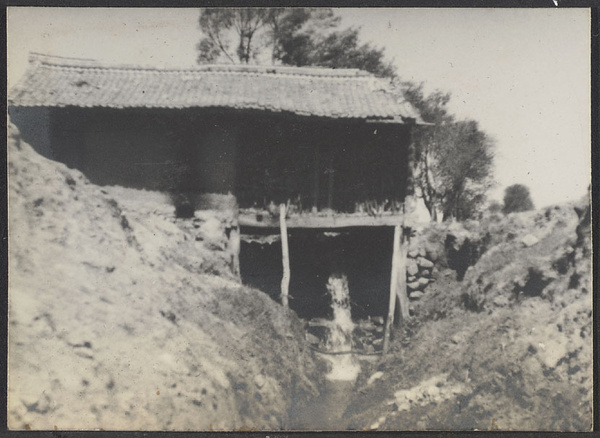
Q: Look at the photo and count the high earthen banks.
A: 2